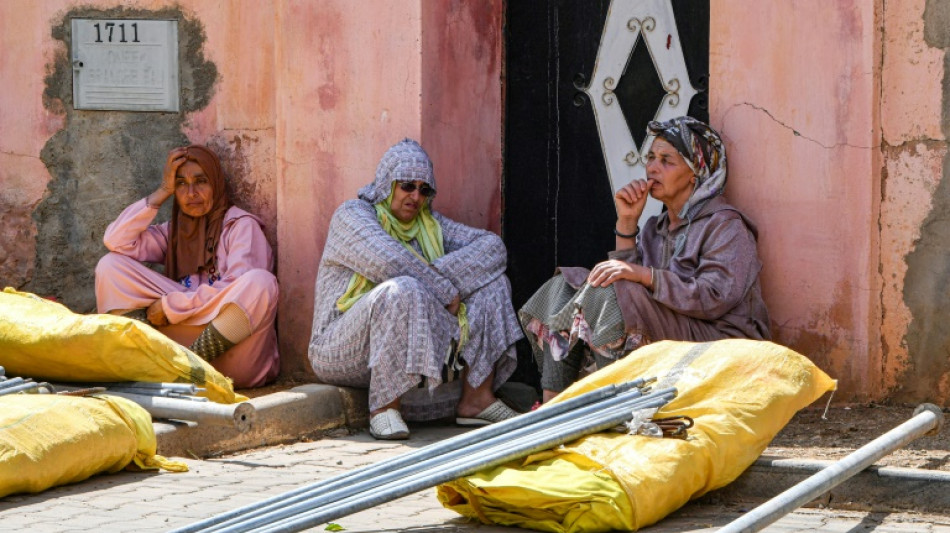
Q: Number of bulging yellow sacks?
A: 3